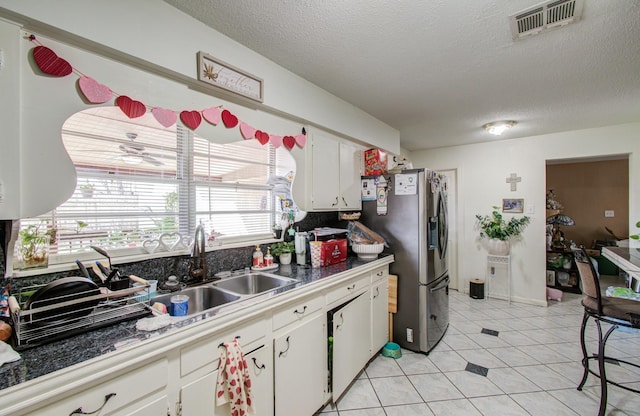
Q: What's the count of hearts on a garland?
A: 12